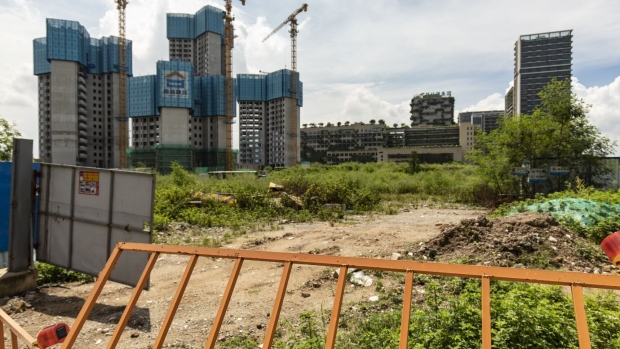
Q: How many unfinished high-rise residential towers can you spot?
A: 4